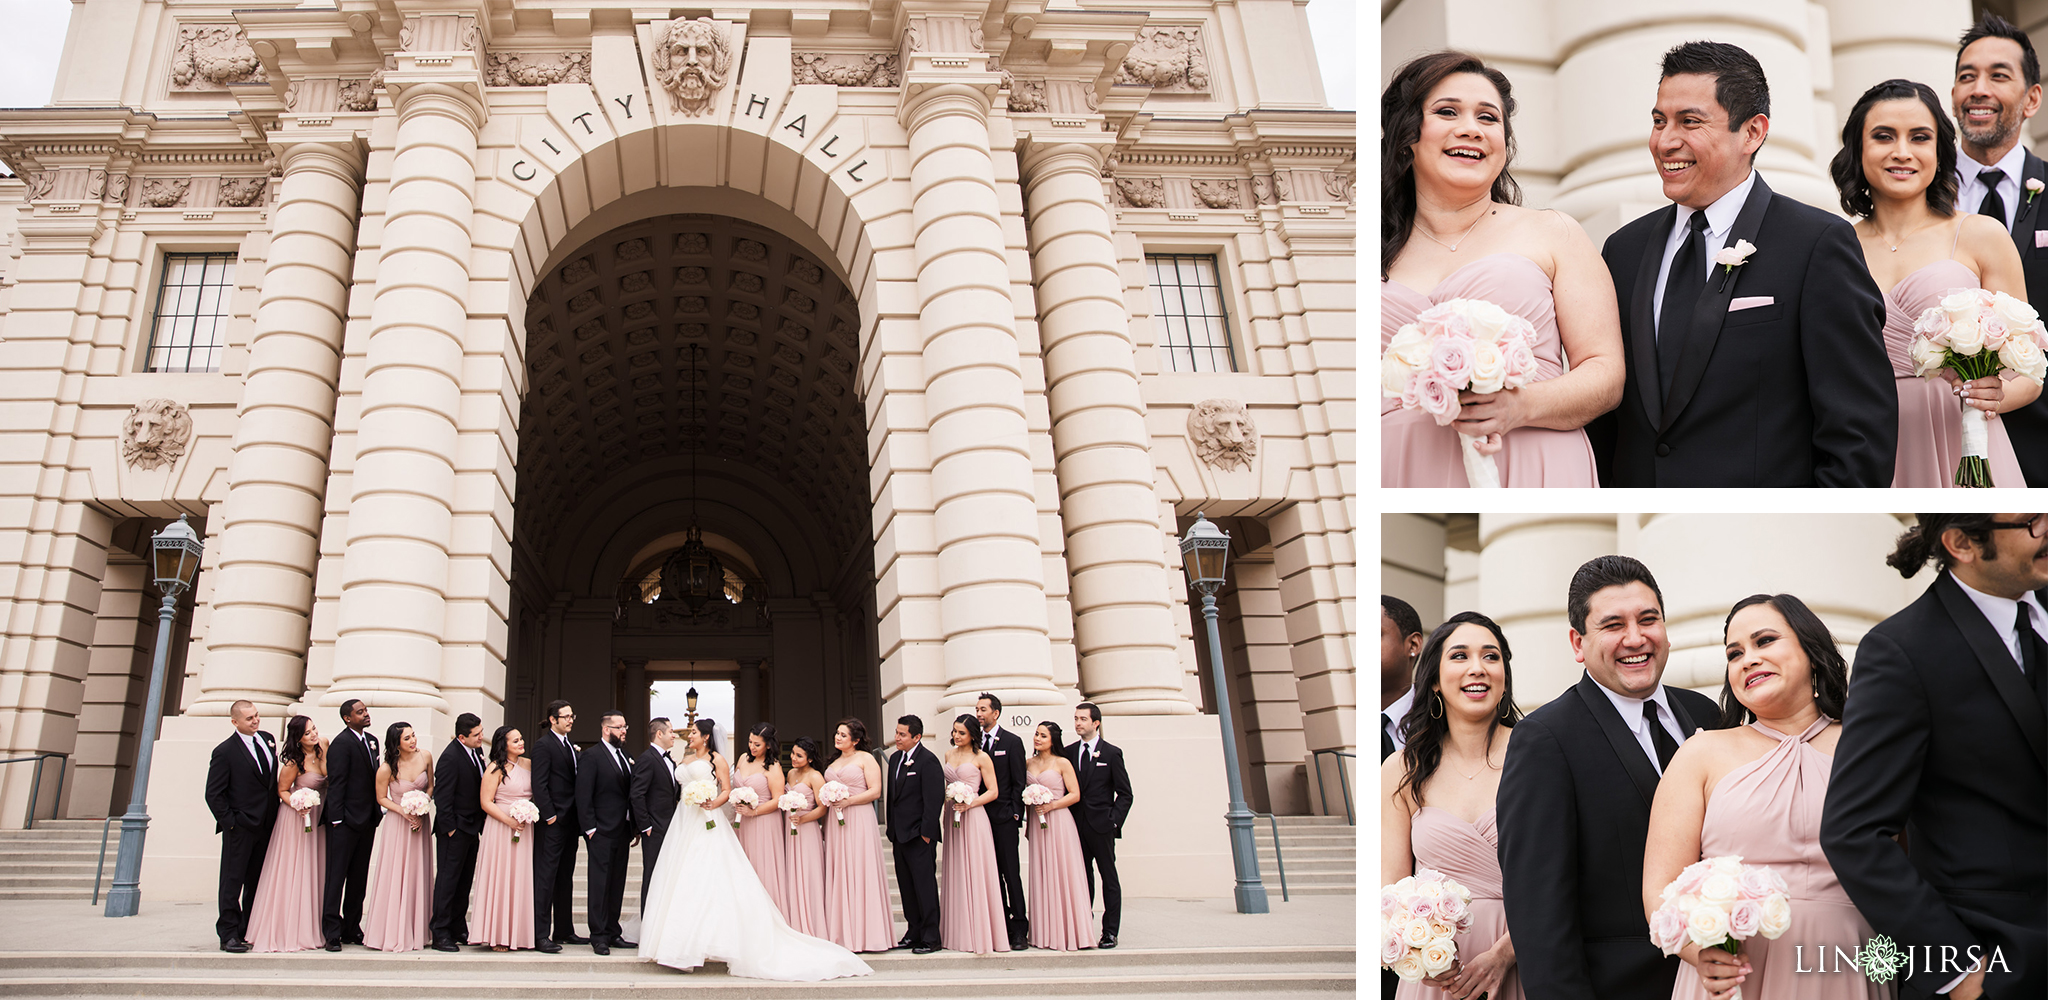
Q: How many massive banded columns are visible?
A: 4